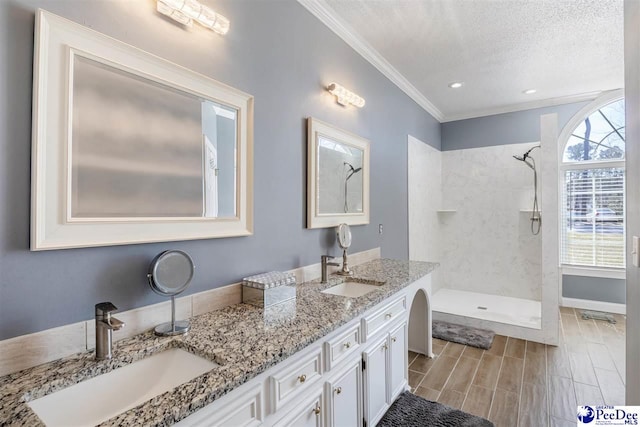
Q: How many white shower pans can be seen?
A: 1